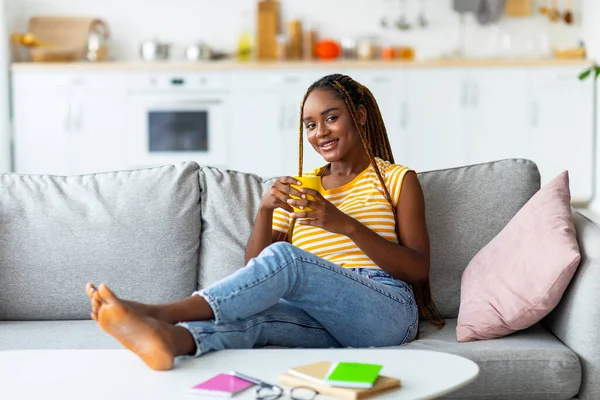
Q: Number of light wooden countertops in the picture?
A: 1